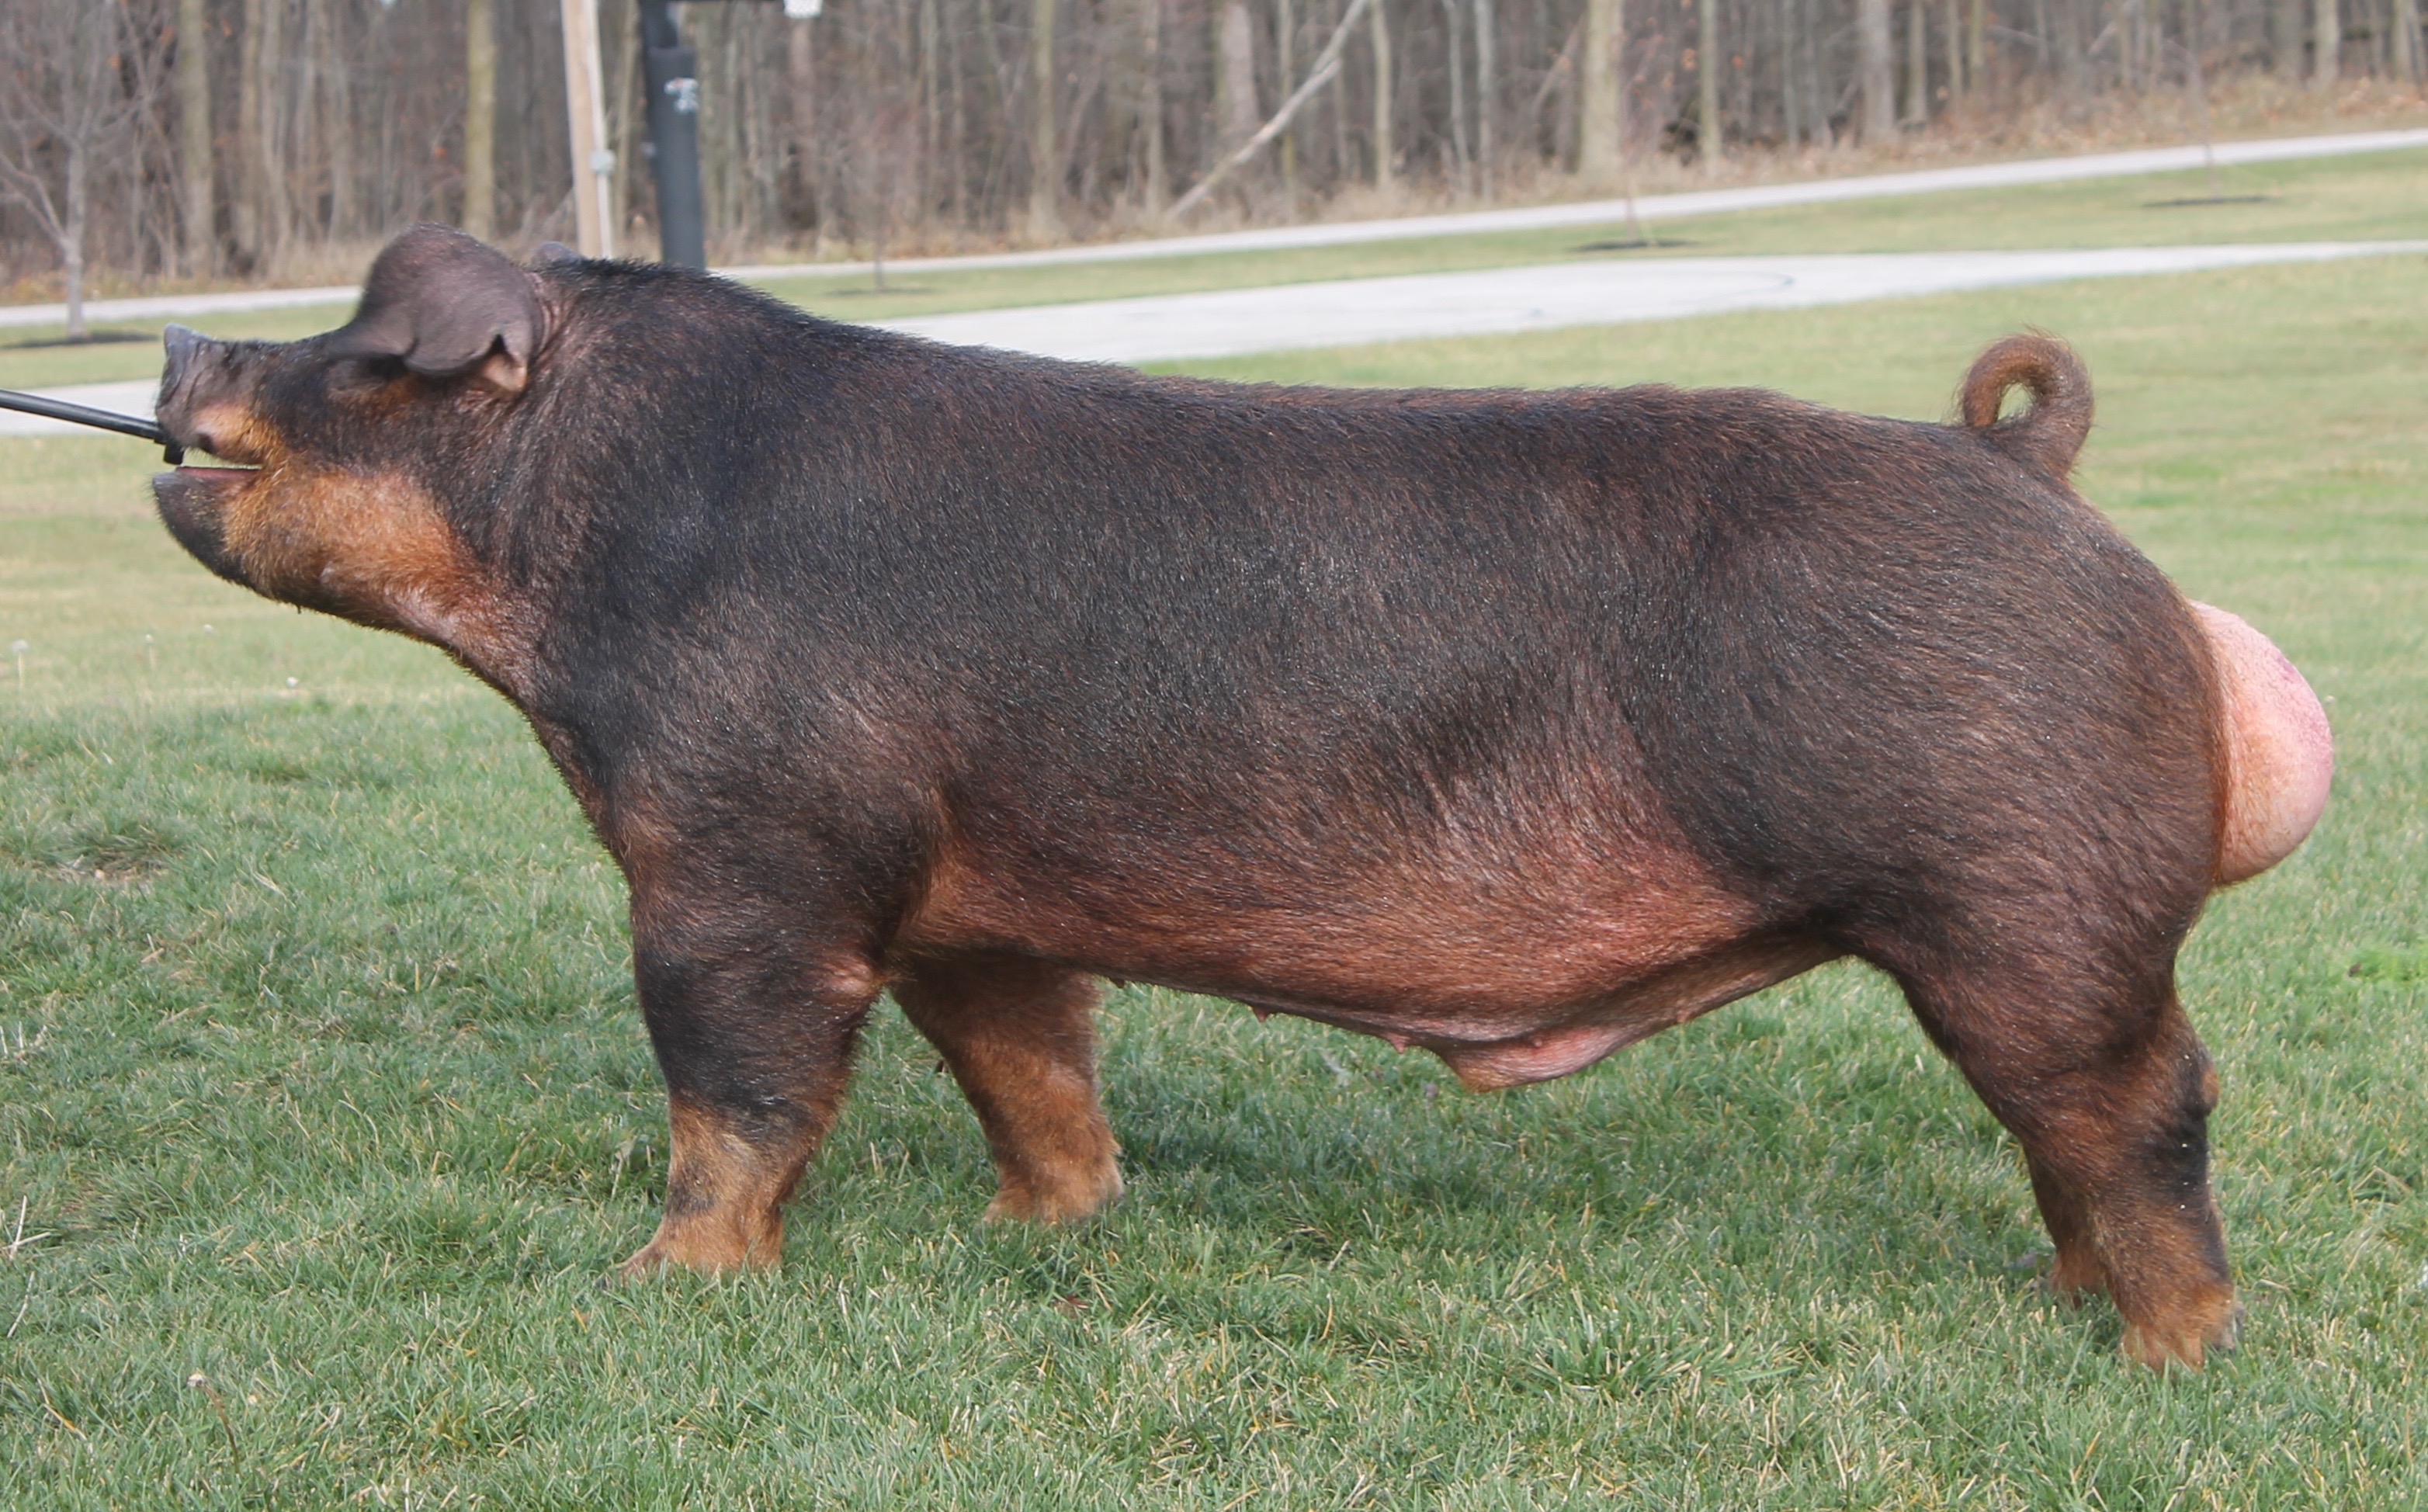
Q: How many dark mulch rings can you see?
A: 4